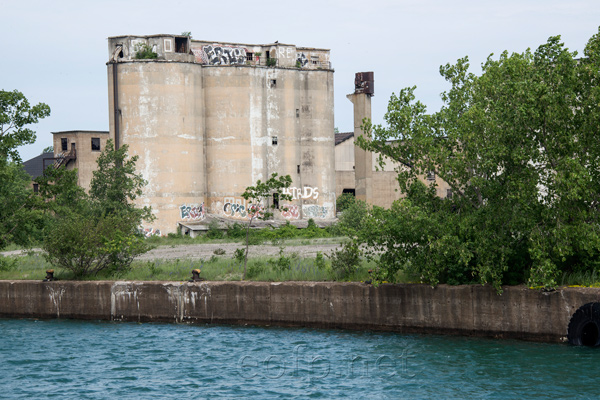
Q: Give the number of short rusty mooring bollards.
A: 2